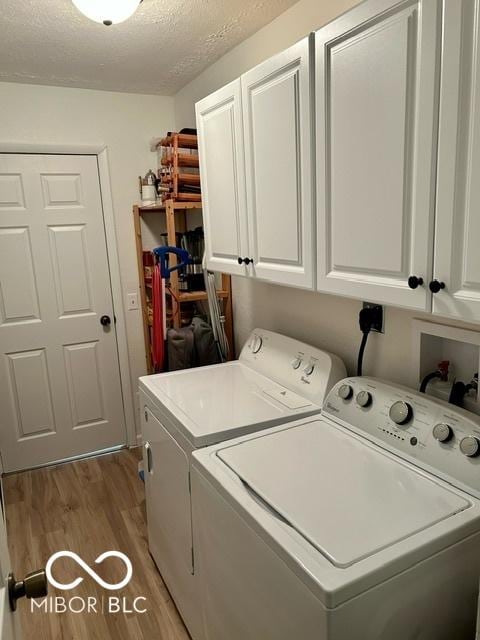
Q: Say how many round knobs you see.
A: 14